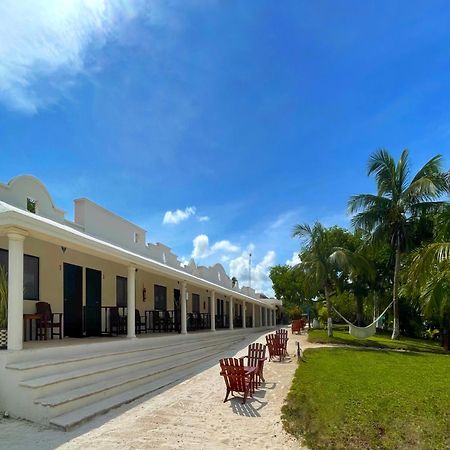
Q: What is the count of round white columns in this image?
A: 11